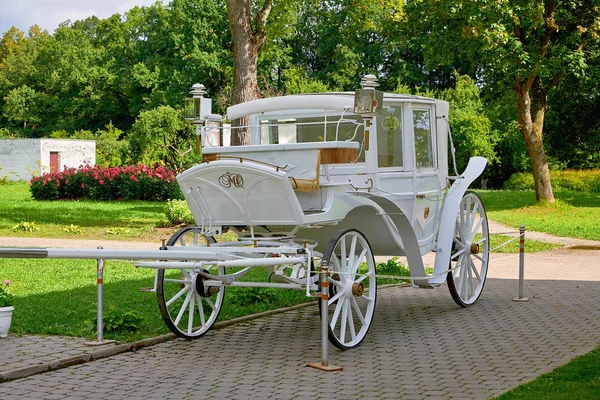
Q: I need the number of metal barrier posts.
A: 3